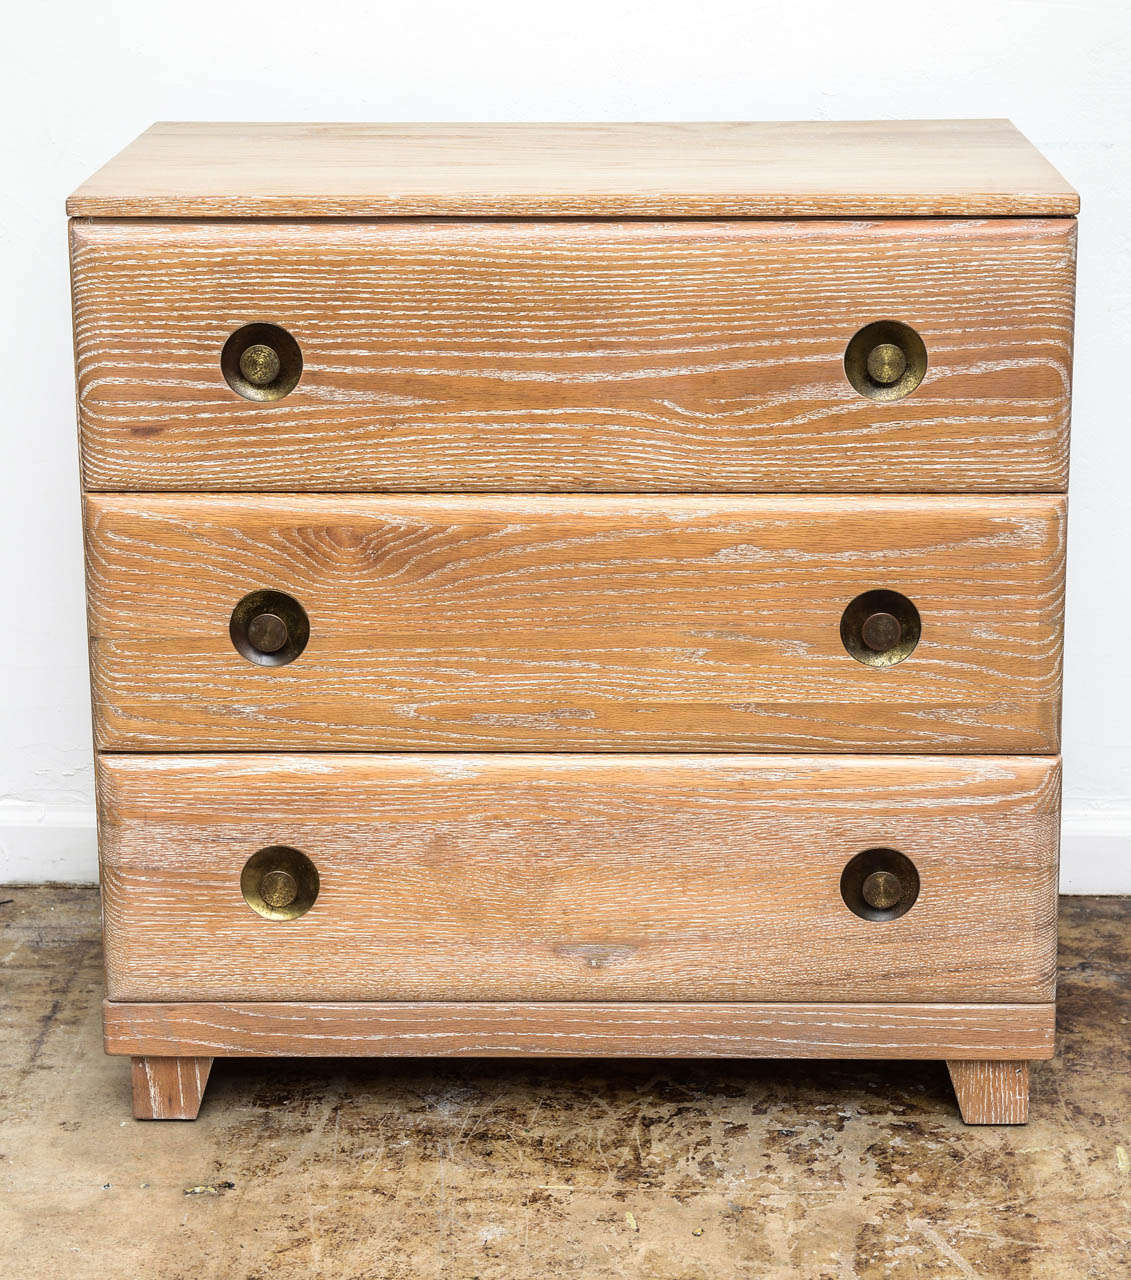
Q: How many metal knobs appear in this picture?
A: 6